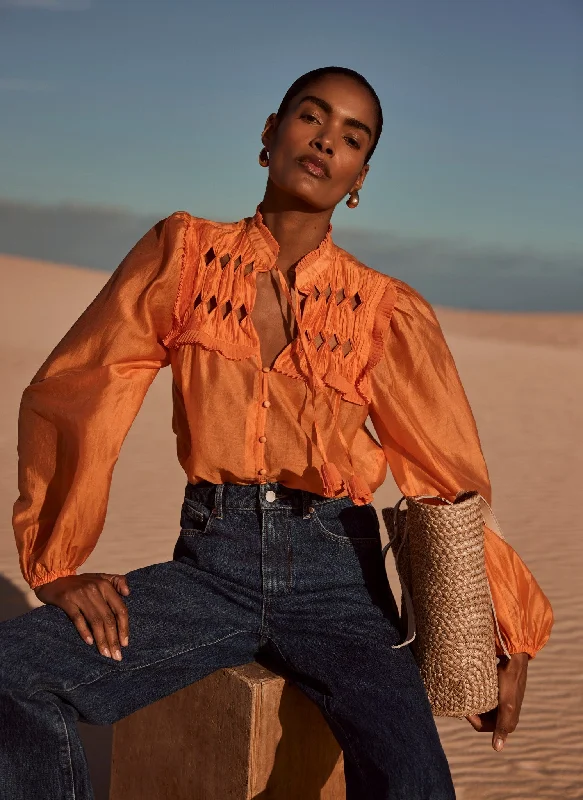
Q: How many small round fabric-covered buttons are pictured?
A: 4